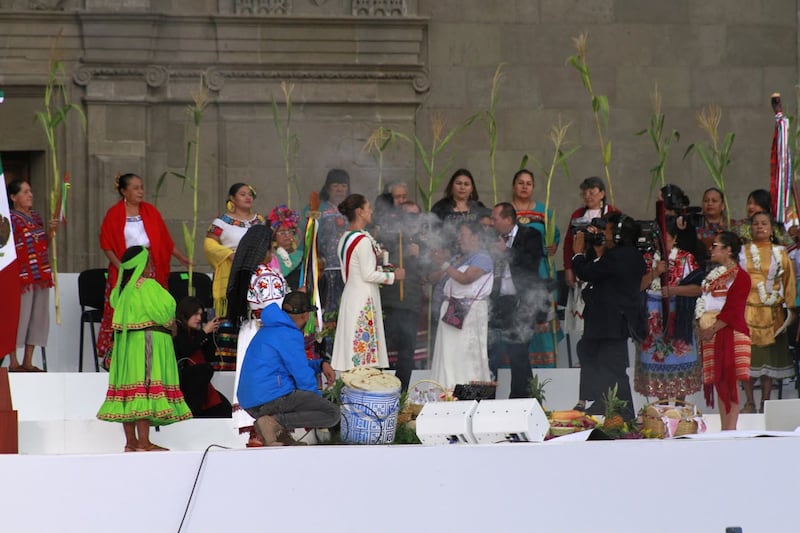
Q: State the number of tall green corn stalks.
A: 11